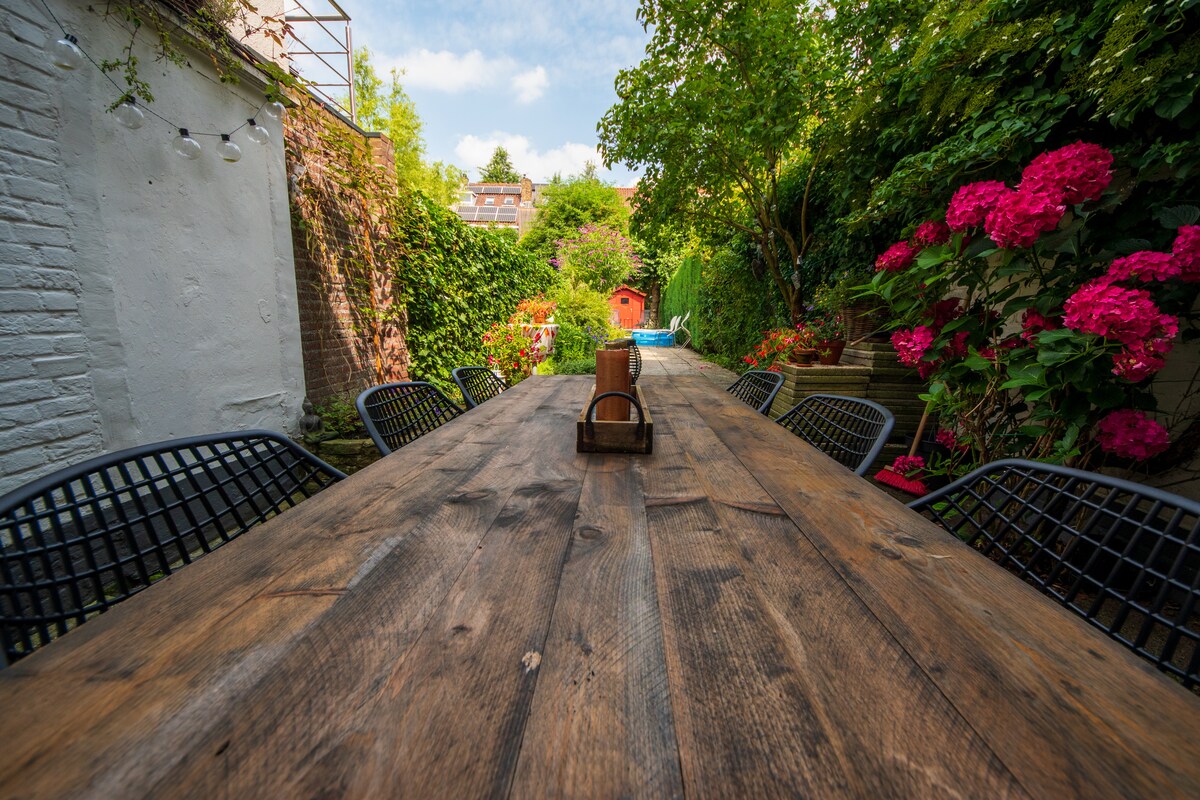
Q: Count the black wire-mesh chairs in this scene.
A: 6